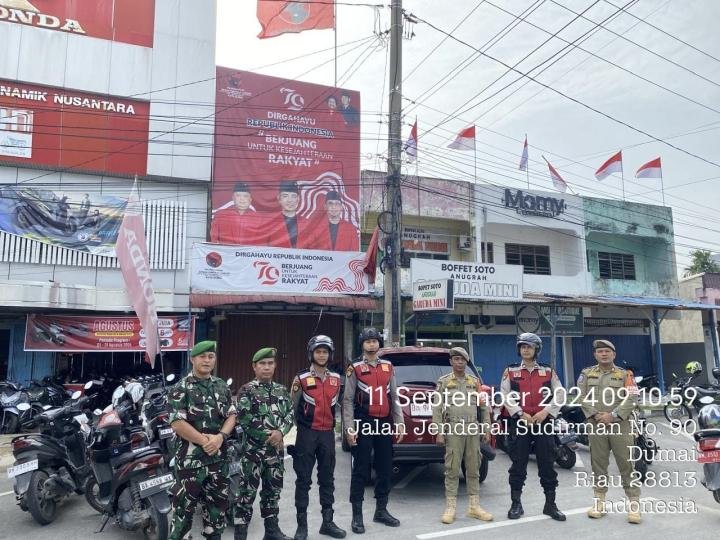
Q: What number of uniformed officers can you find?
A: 7